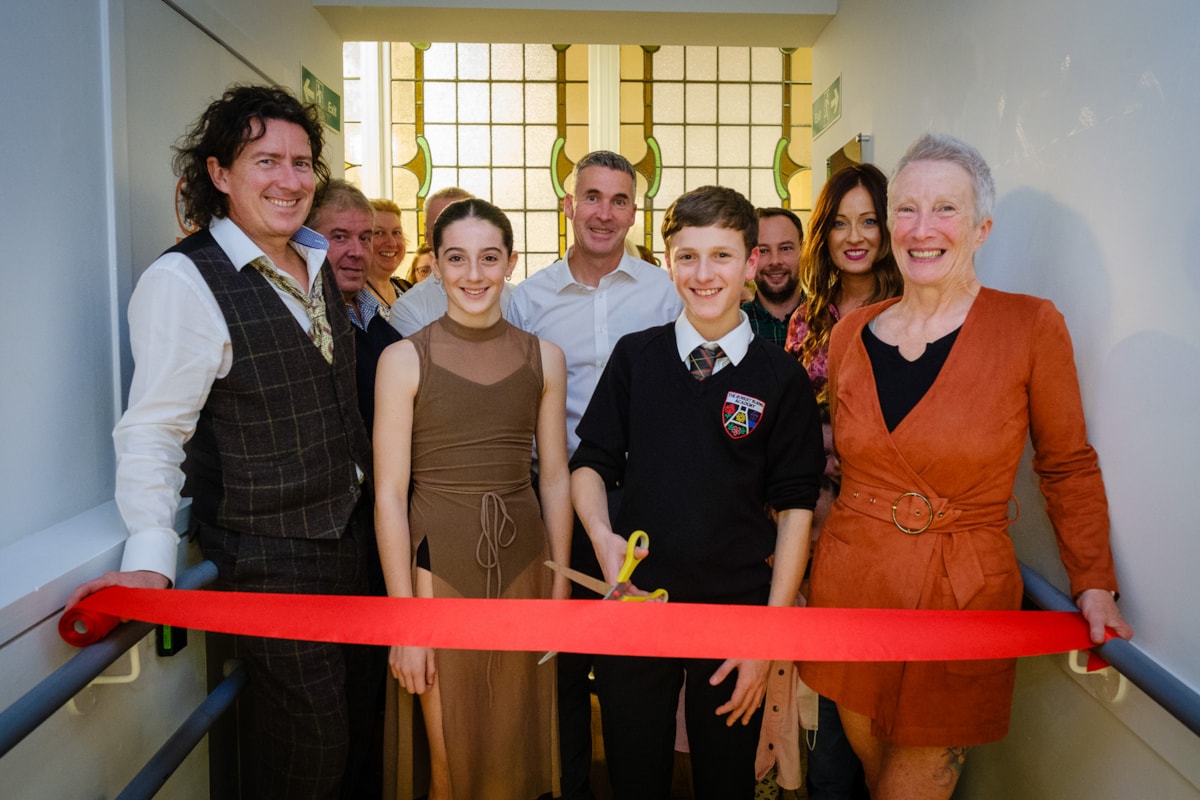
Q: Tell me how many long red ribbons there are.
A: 1